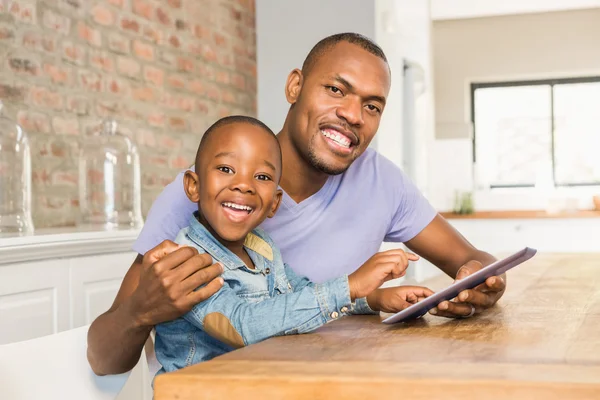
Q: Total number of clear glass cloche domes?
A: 2